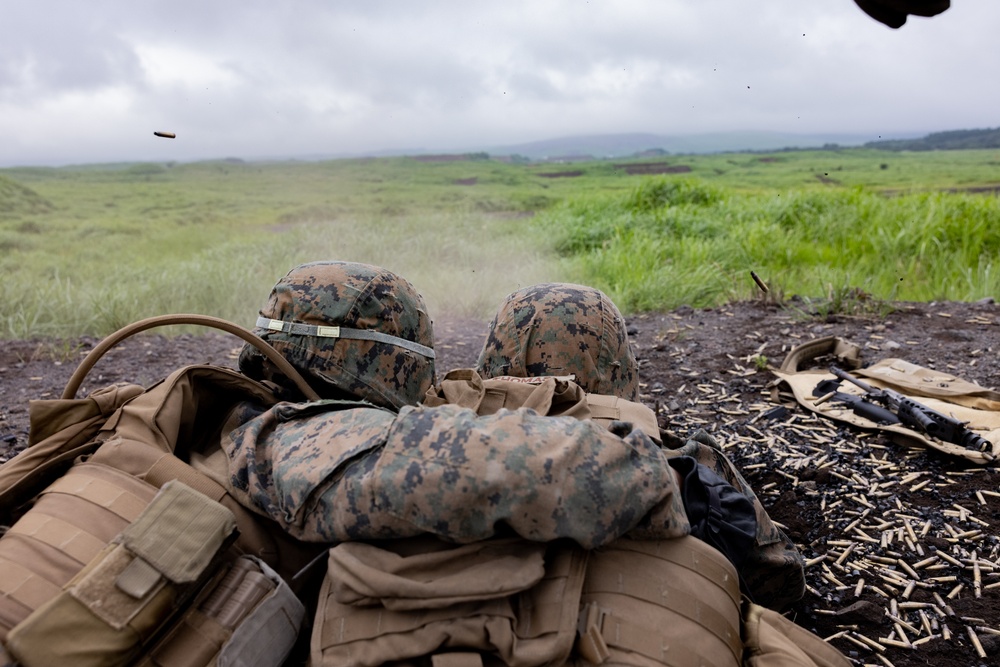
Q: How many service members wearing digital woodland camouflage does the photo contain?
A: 2